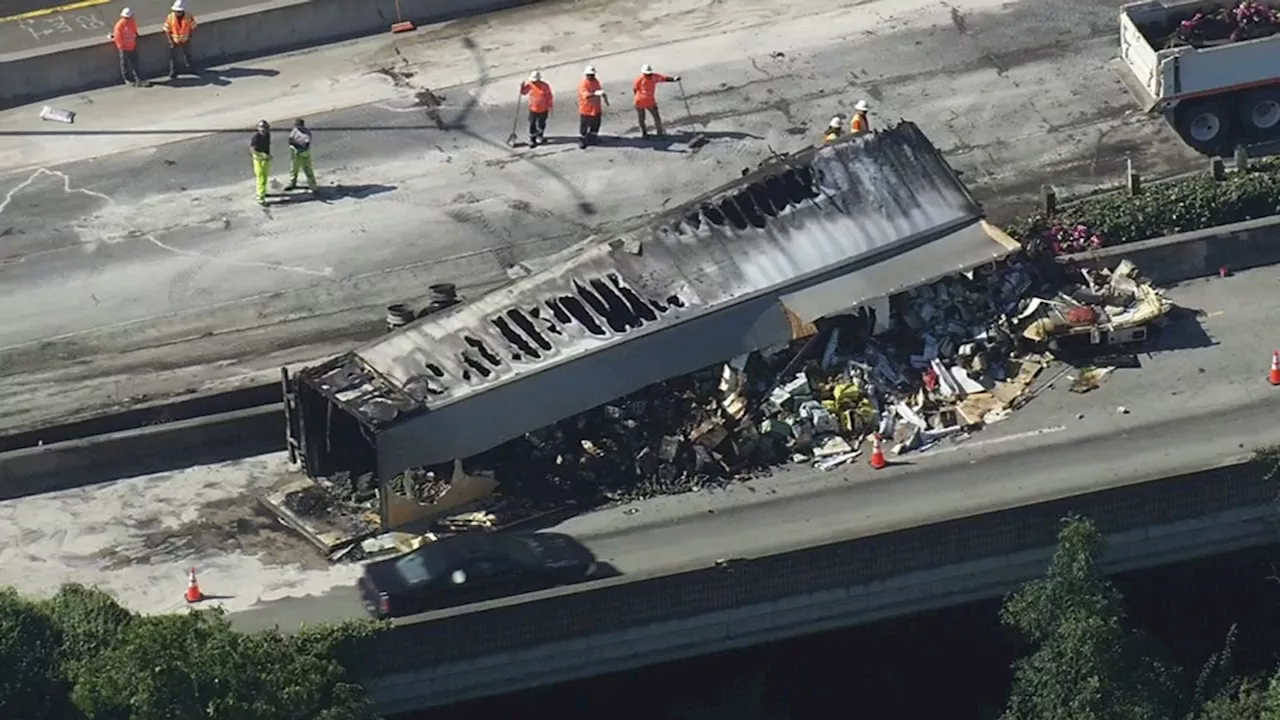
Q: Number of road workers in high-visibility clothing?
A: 9